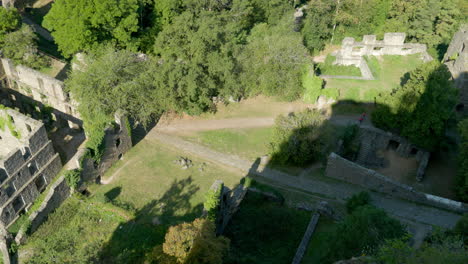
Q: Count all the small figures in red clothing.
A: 2